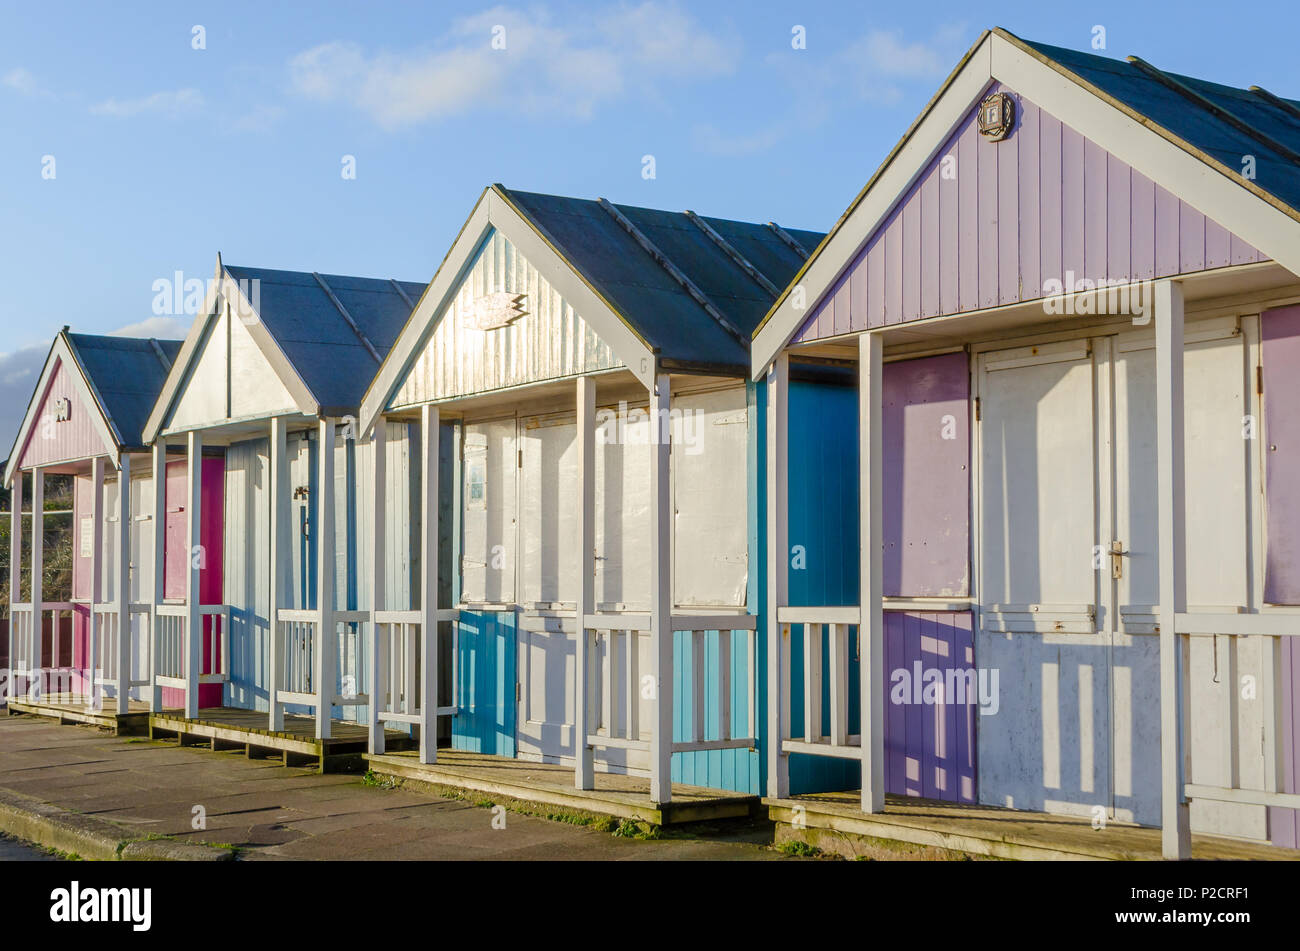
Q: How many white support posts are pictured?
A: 15